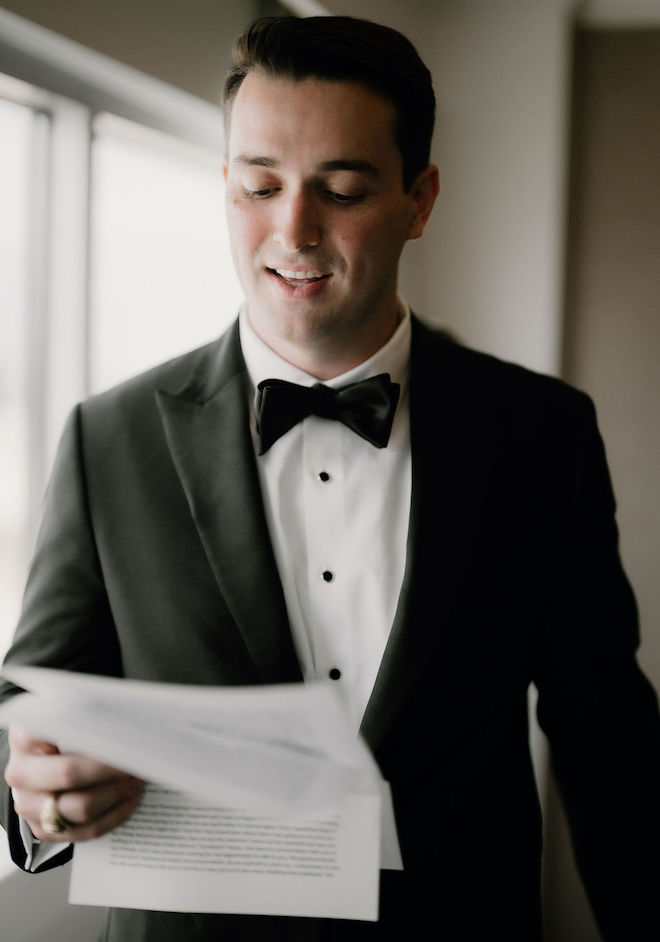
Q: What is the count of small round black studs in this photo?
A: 3